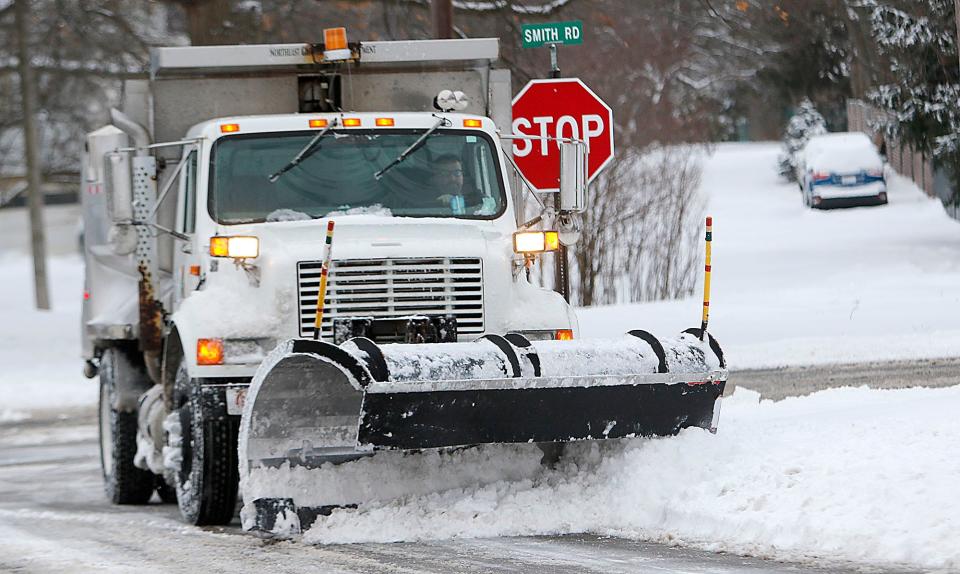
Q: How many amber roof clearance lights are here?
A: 5